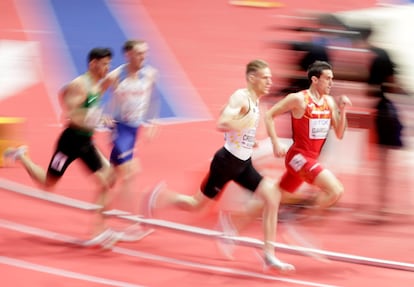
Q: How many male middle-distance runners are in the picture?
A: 4